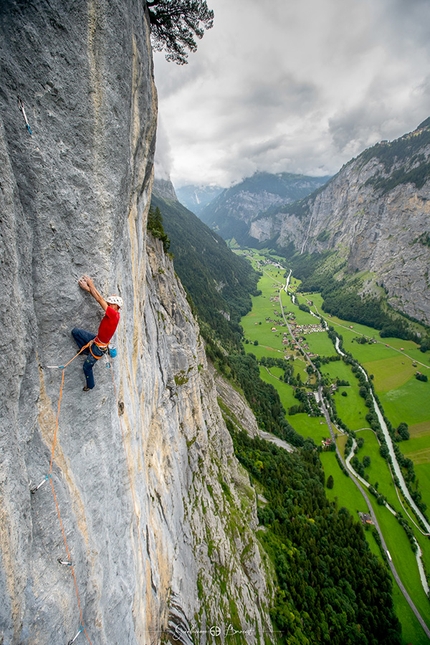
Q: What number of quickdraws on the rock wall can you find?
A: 5